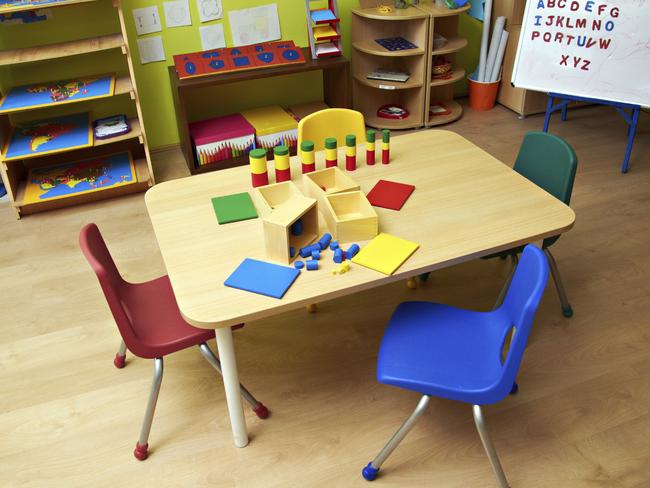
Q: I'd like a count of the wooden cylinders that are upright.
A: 7